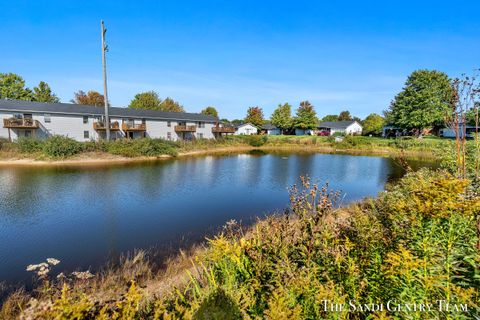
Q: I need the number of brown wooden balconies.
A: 5